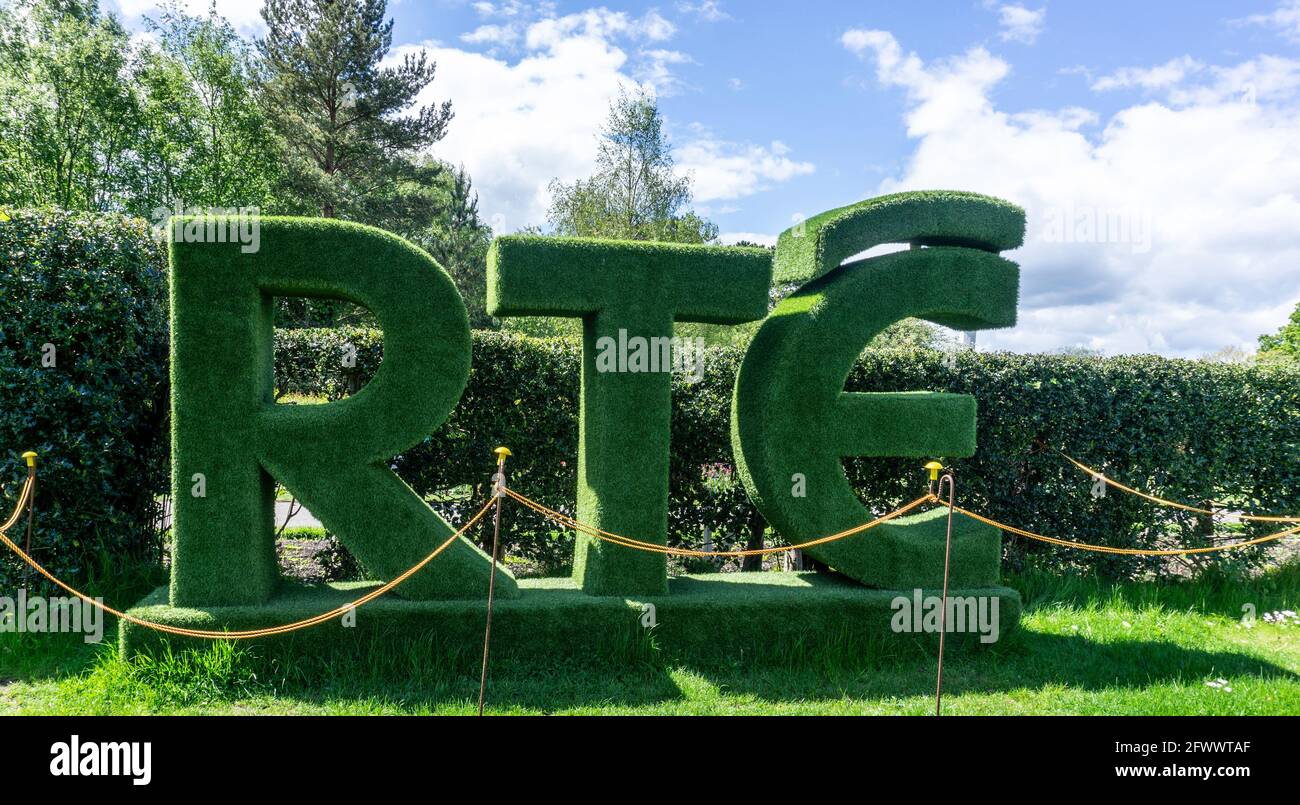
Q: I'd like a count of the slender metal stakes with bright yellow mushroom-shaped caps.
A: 3